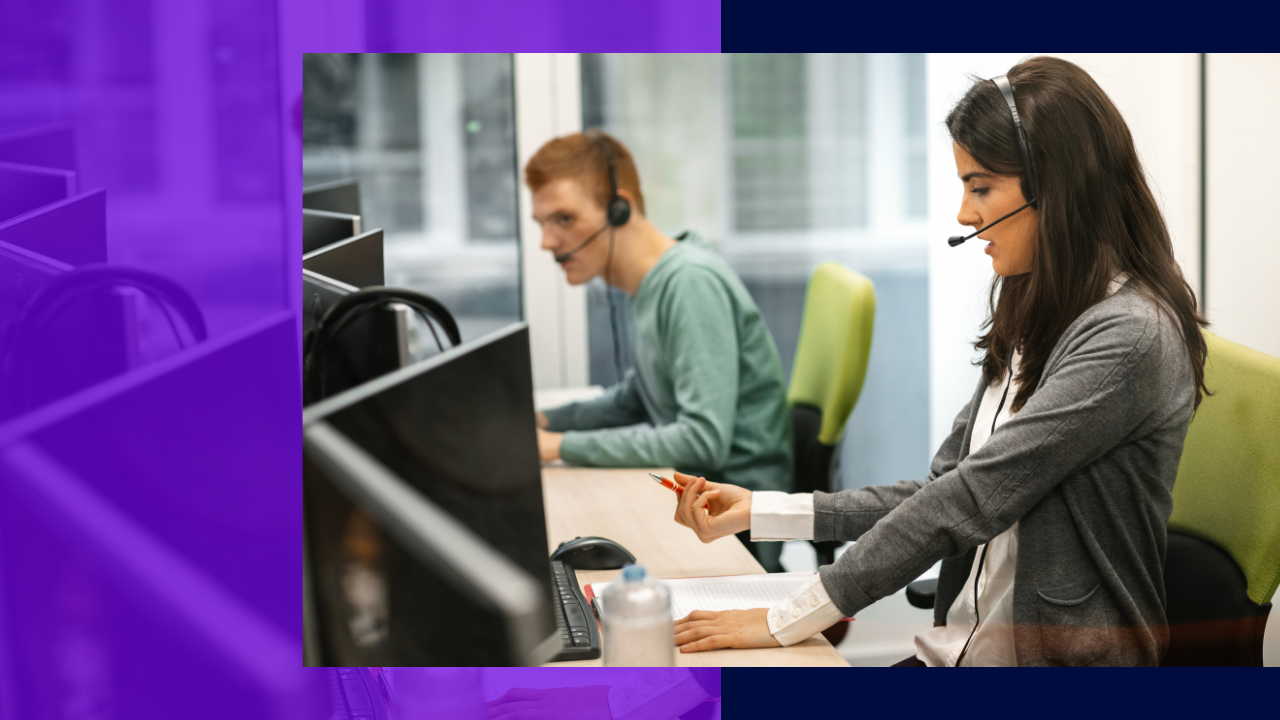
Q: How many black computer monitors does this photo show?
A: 6